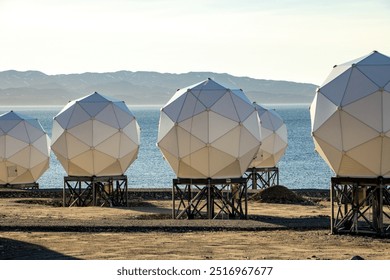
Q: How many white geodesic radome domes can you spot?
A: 5